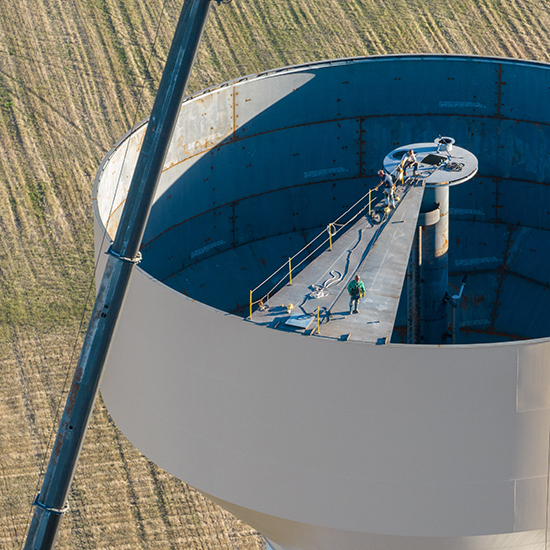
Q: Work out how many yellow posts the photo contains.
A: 6